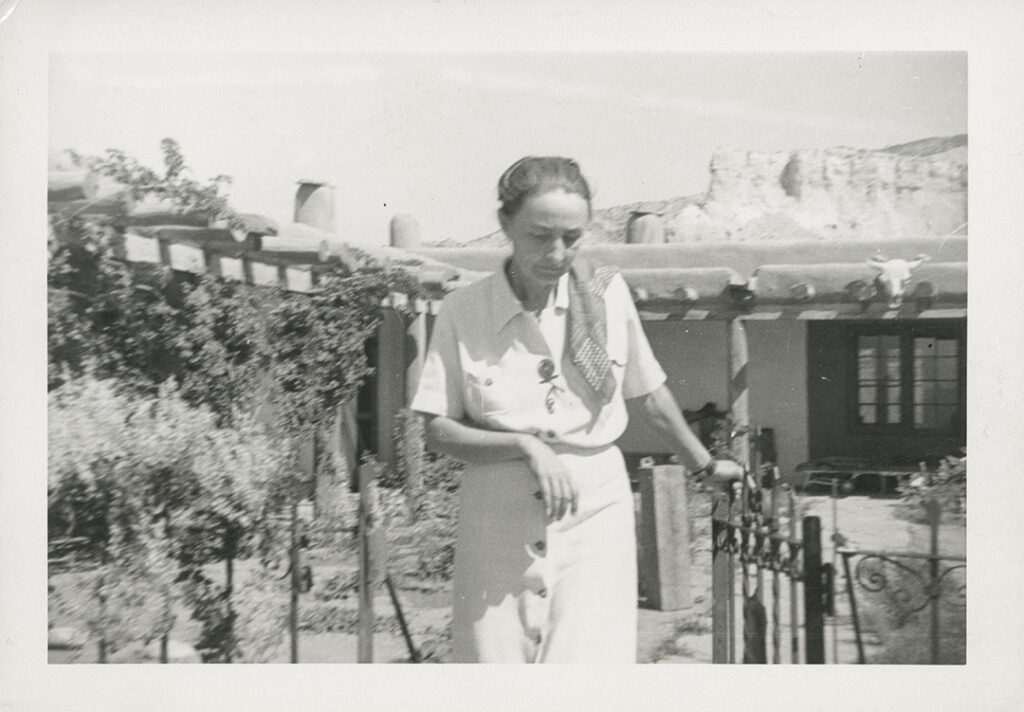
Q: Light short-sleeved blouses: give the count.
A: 1